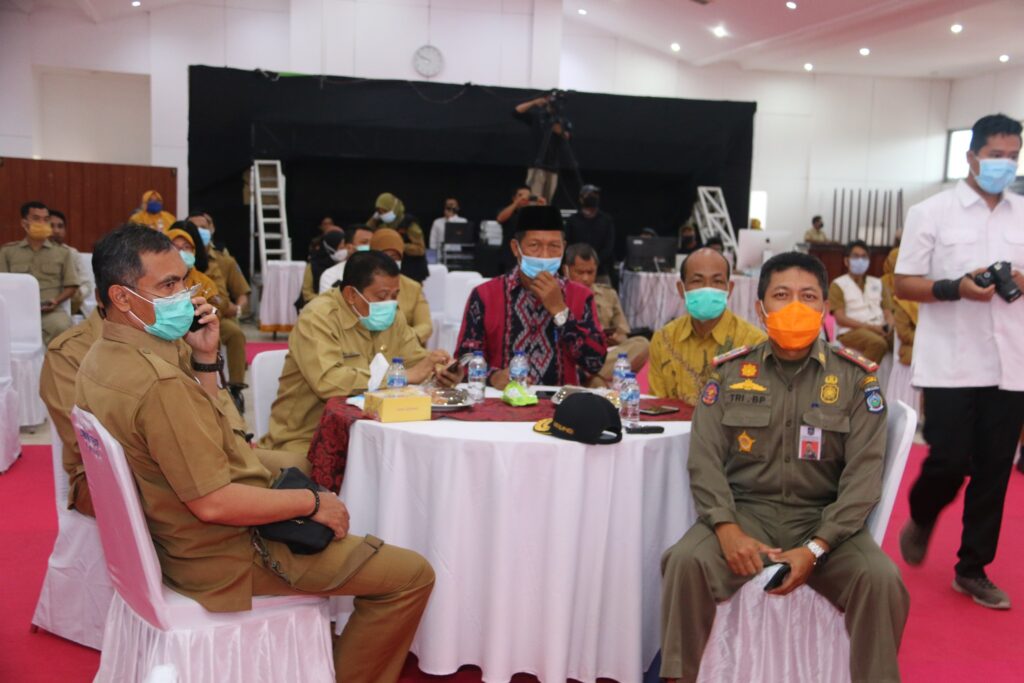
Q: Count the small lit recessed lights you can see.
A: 9